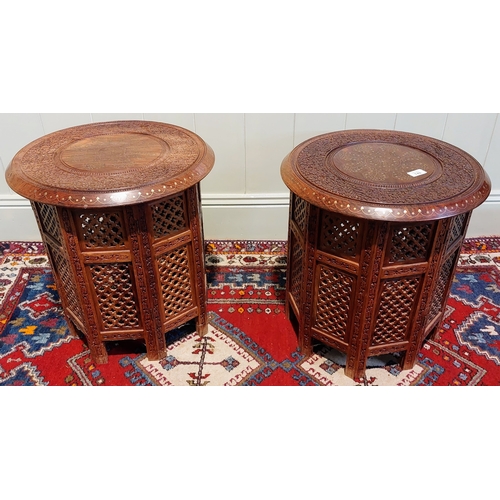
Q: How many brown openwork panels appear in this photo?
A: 14